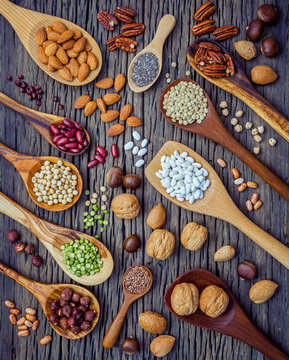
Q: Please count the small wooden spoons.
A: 2